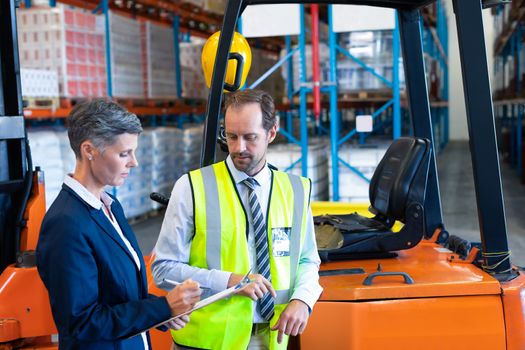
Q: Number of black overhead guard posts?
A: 3